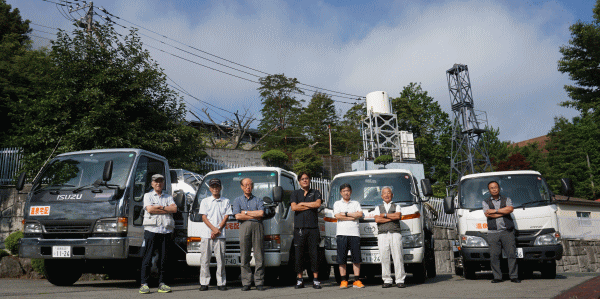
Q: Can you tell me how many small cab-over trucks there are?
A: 4